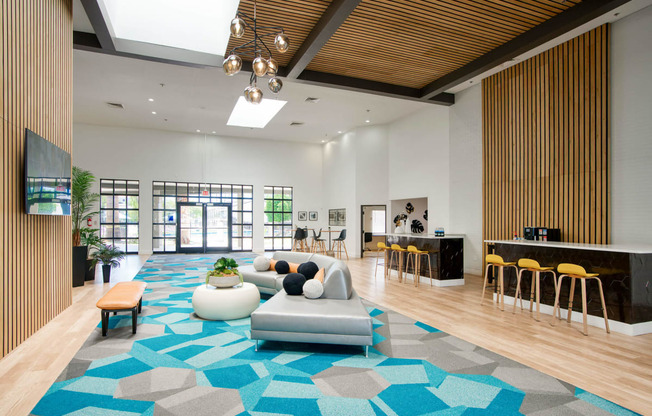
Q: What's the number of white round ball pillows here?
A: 2